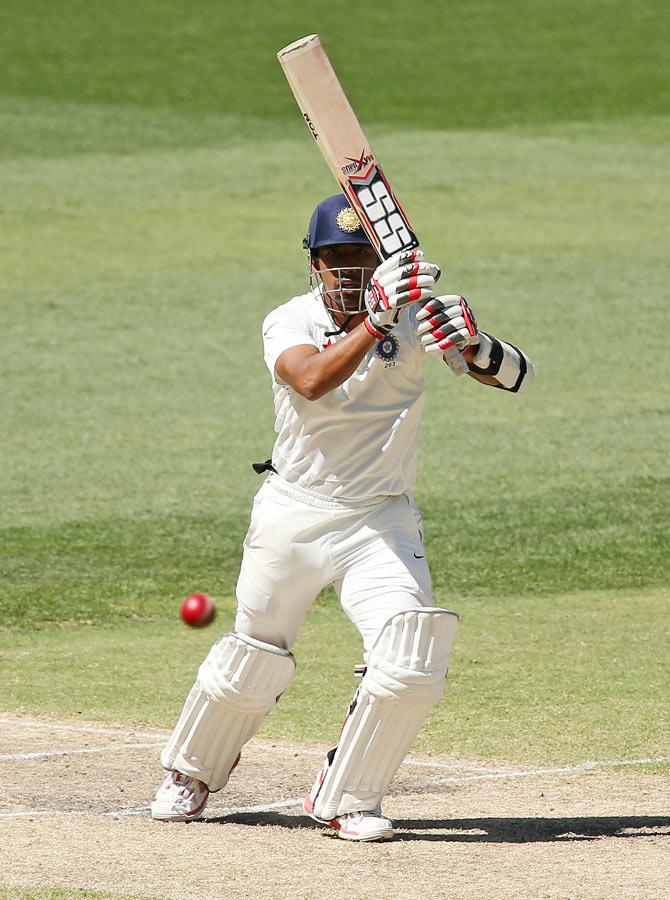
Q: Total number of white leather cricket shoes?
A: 2